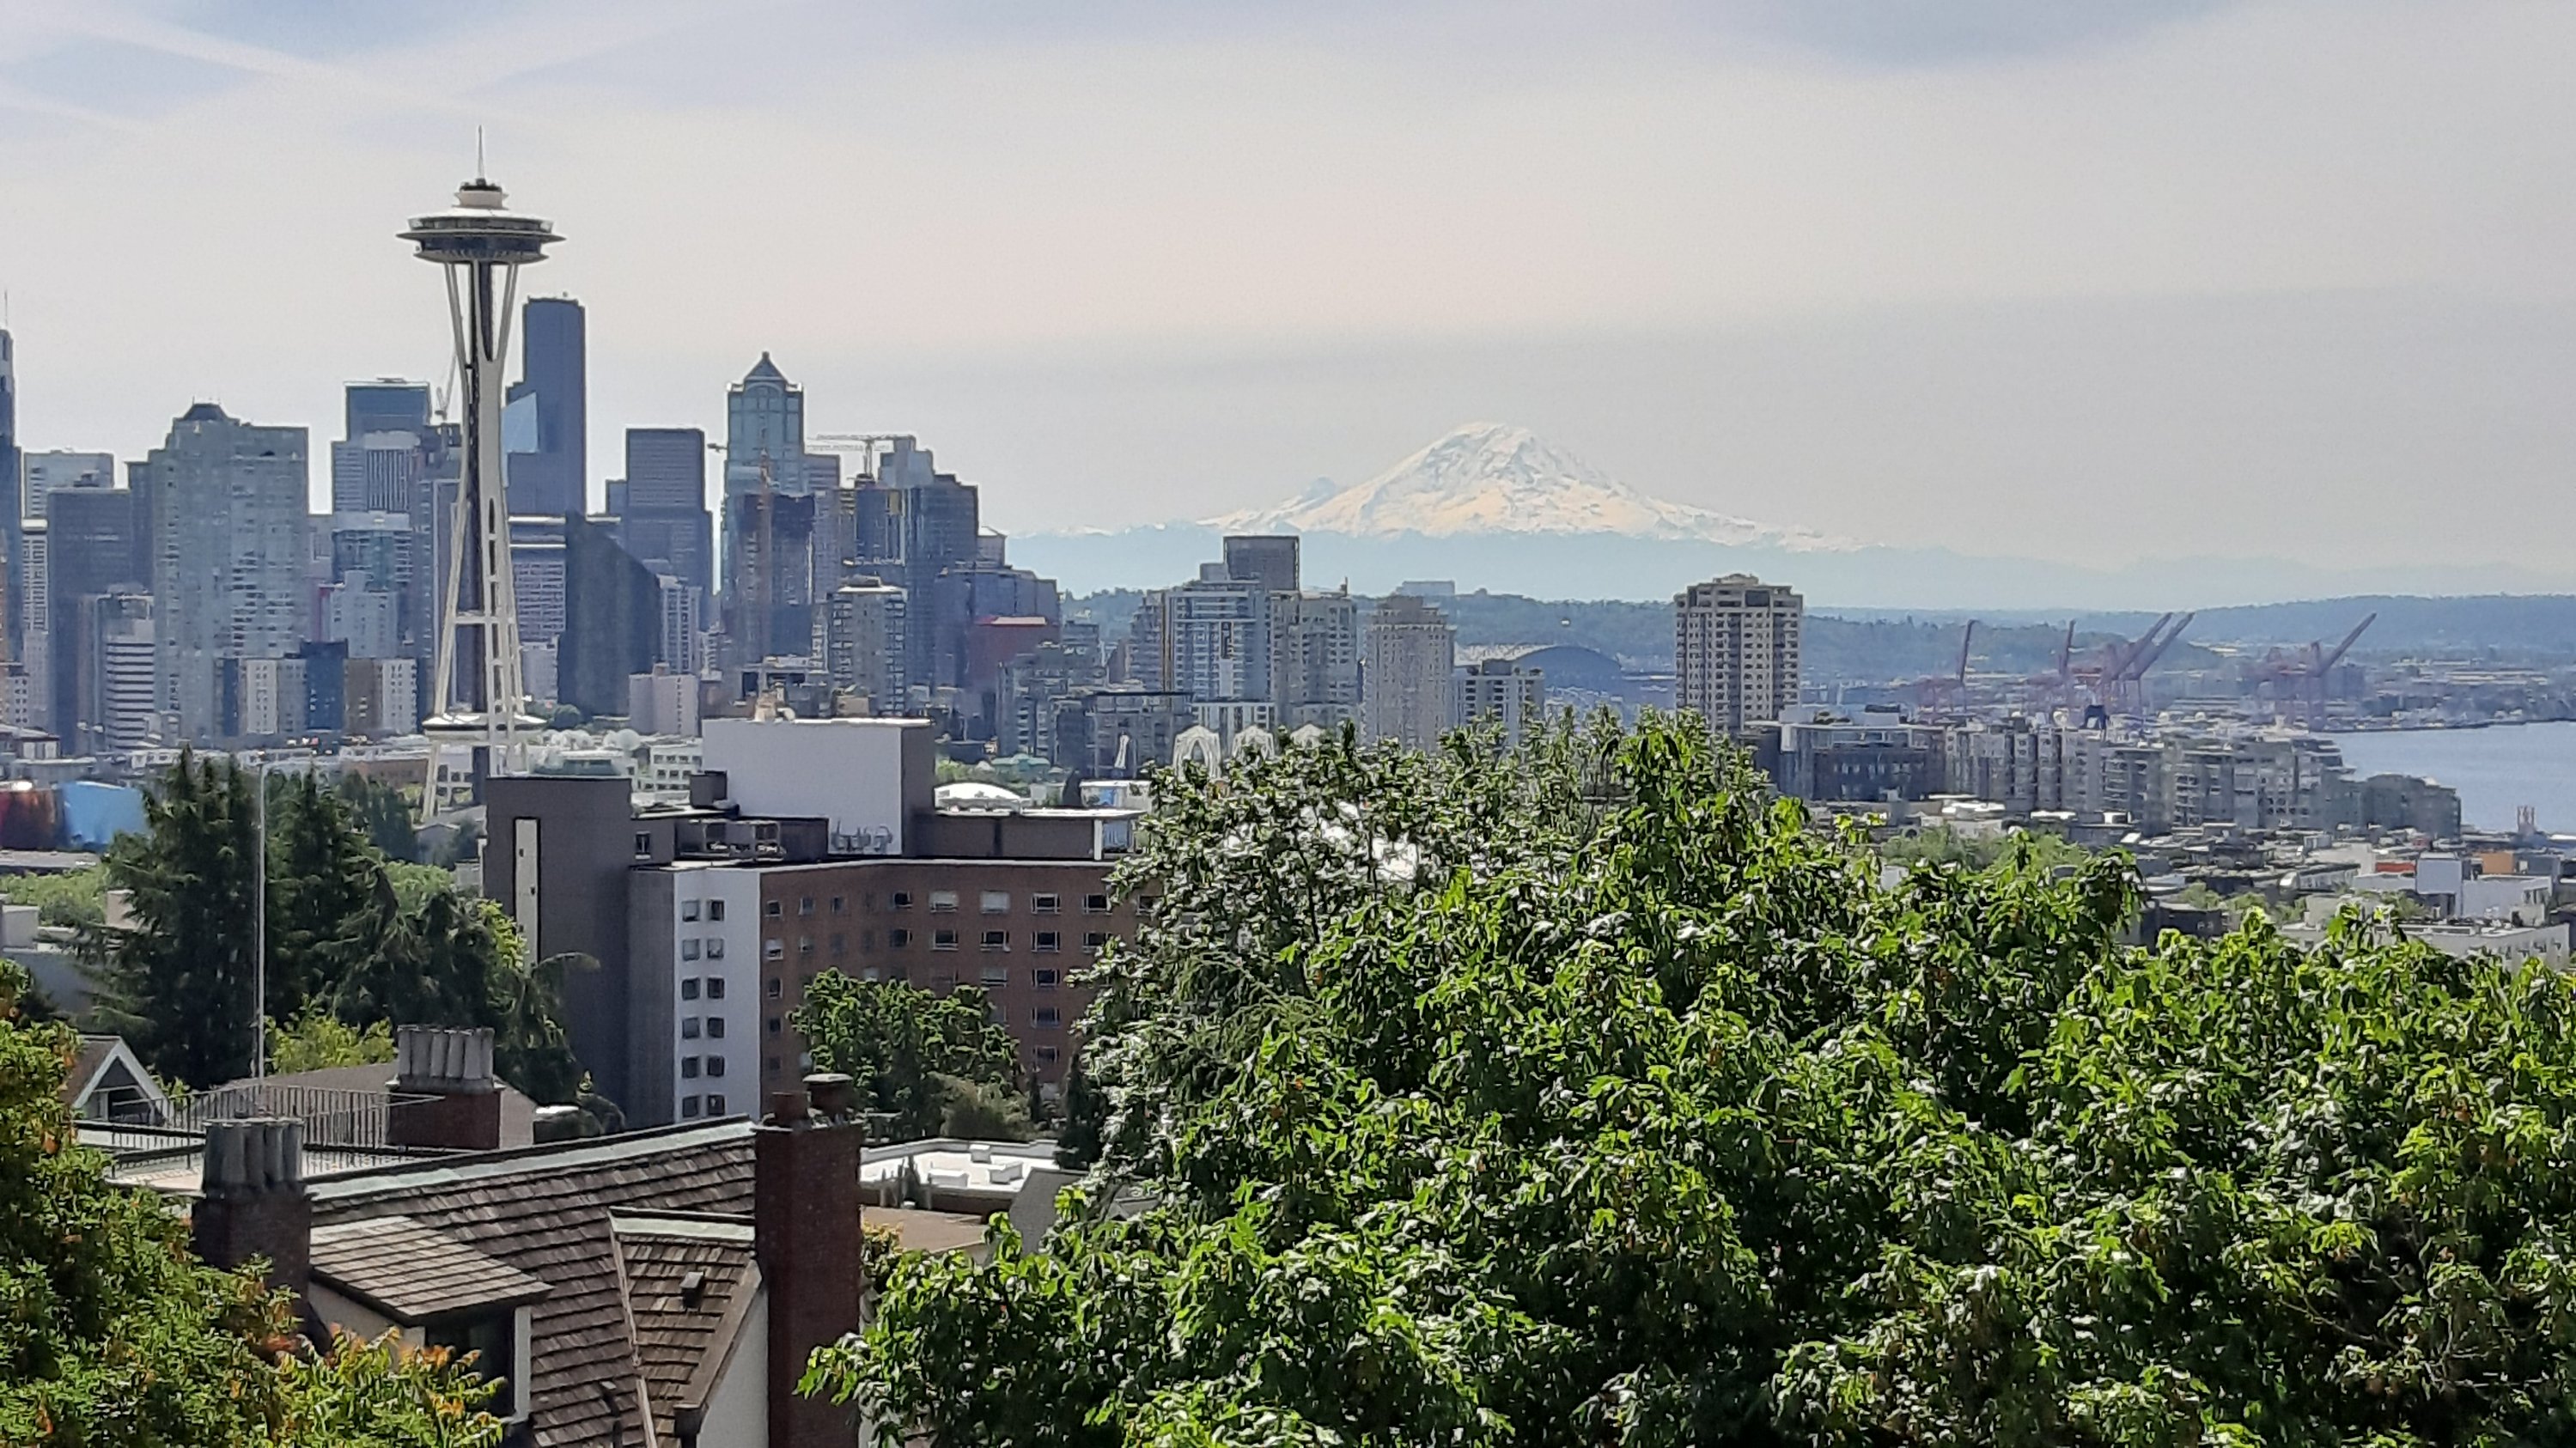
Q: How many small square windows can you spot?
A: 12